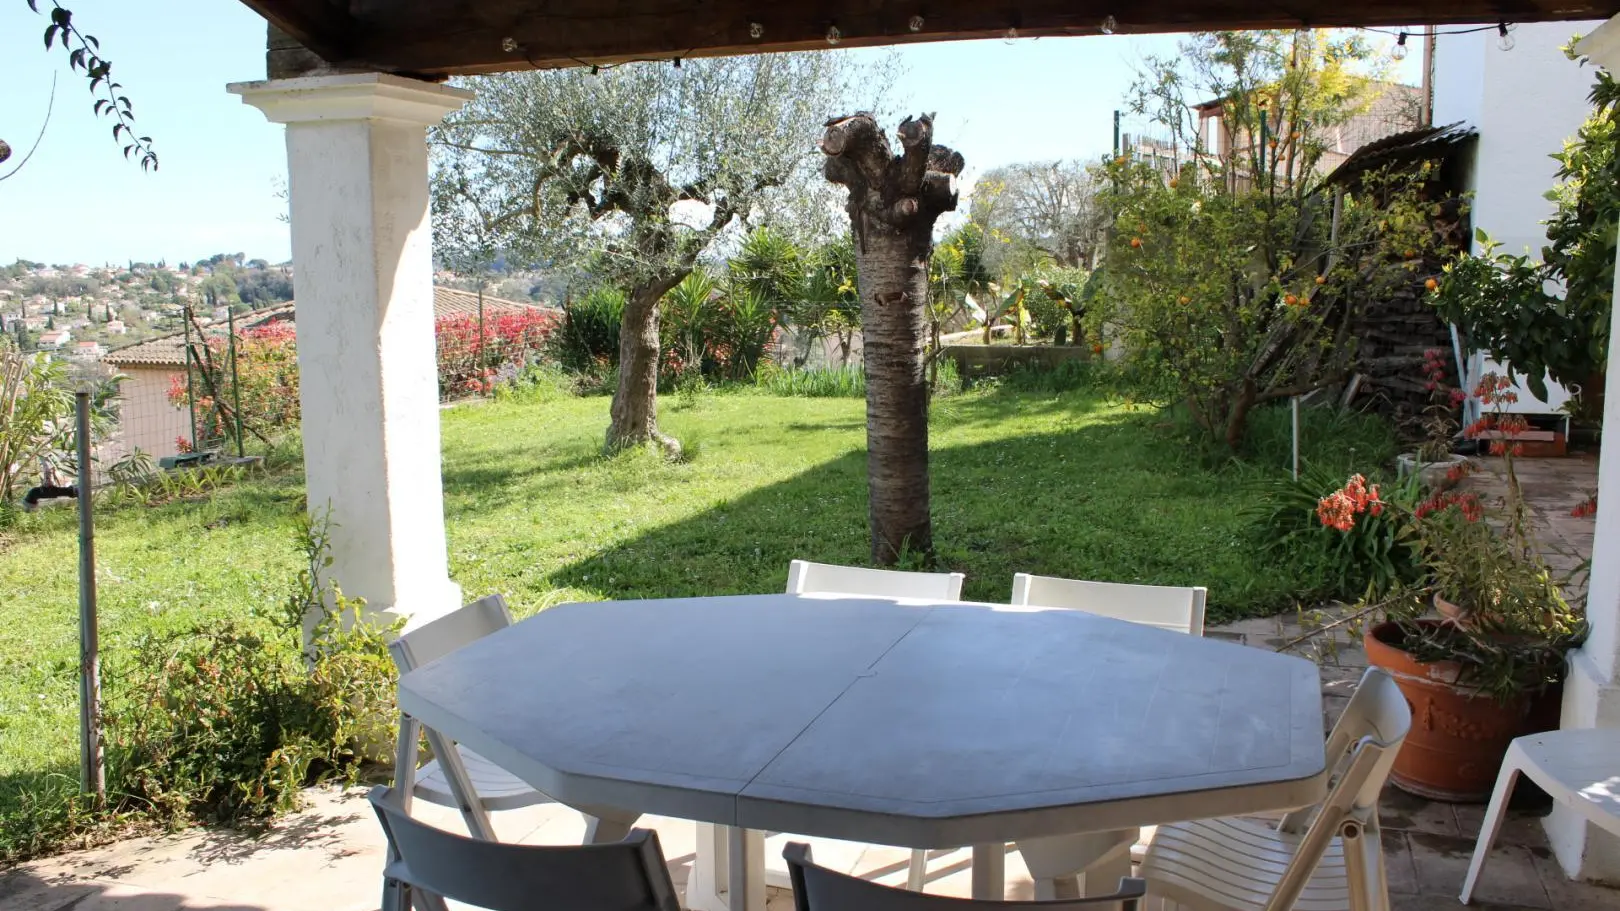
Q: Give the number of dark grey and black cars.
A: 0